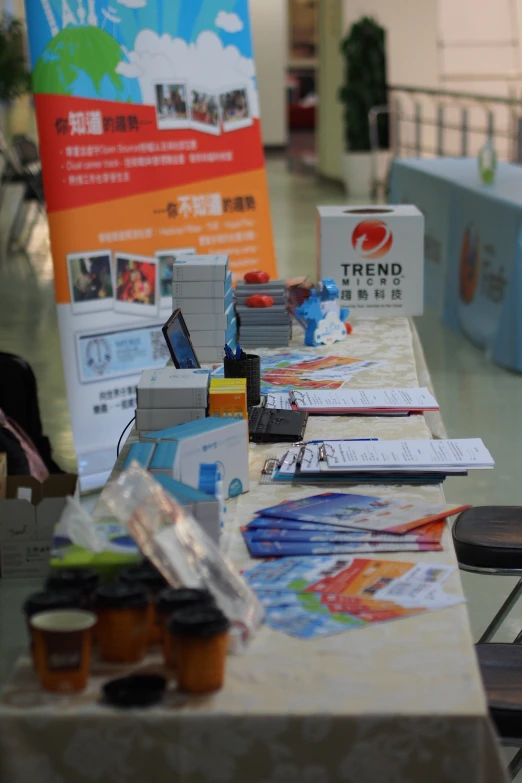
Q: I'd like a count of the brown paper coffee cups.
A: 7